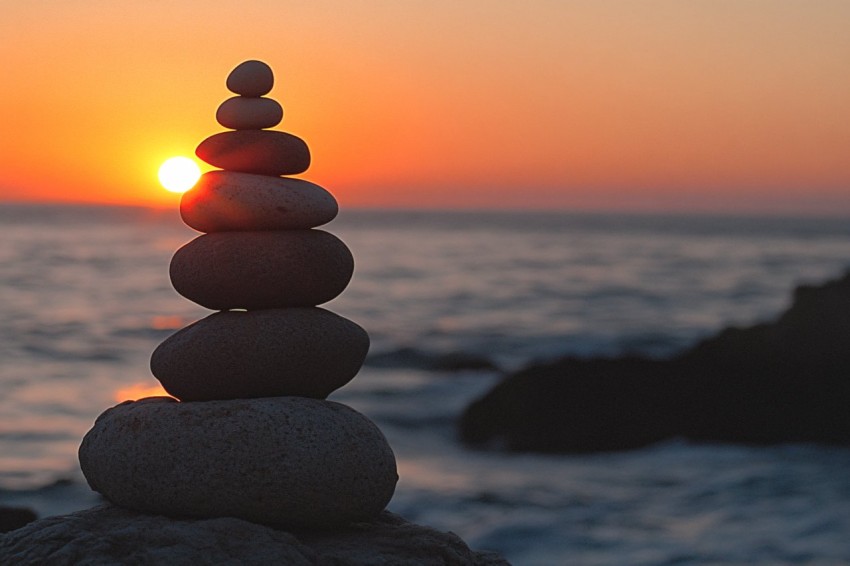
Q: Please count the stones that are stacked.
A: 7